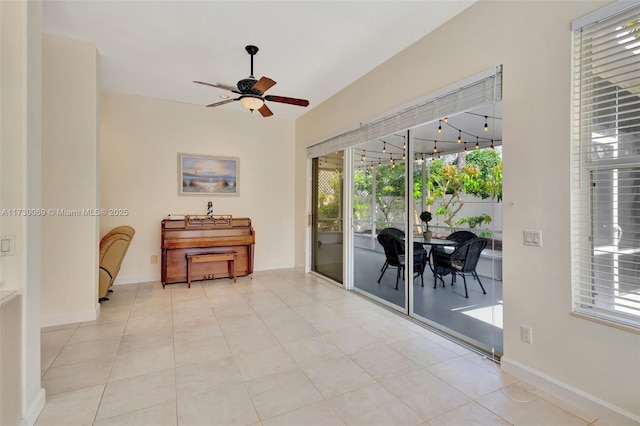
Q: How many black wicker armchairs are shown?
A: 4